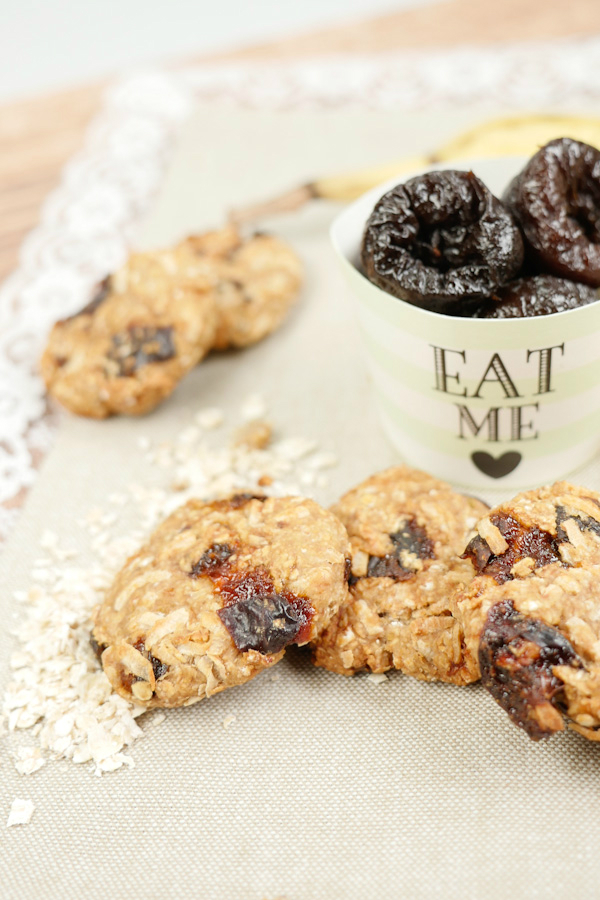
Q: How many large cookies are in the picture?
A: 5